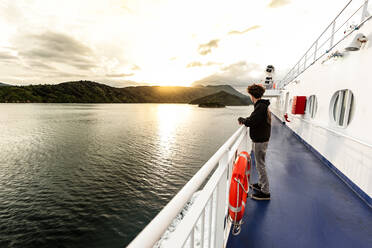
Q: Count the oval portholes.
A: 2